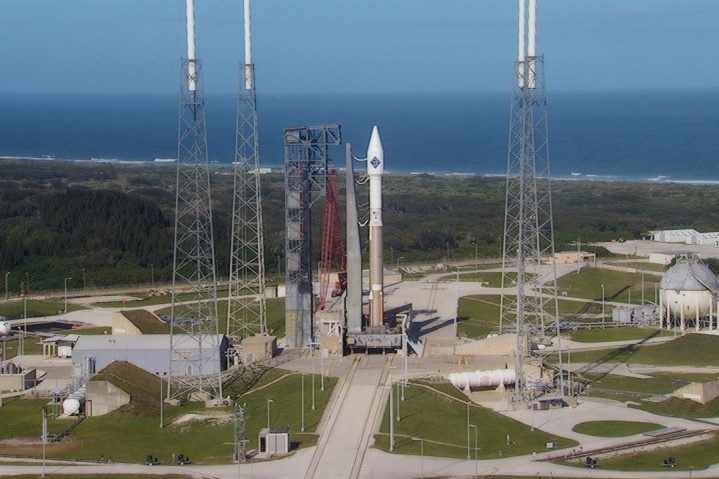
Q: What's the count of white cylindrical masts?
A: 4